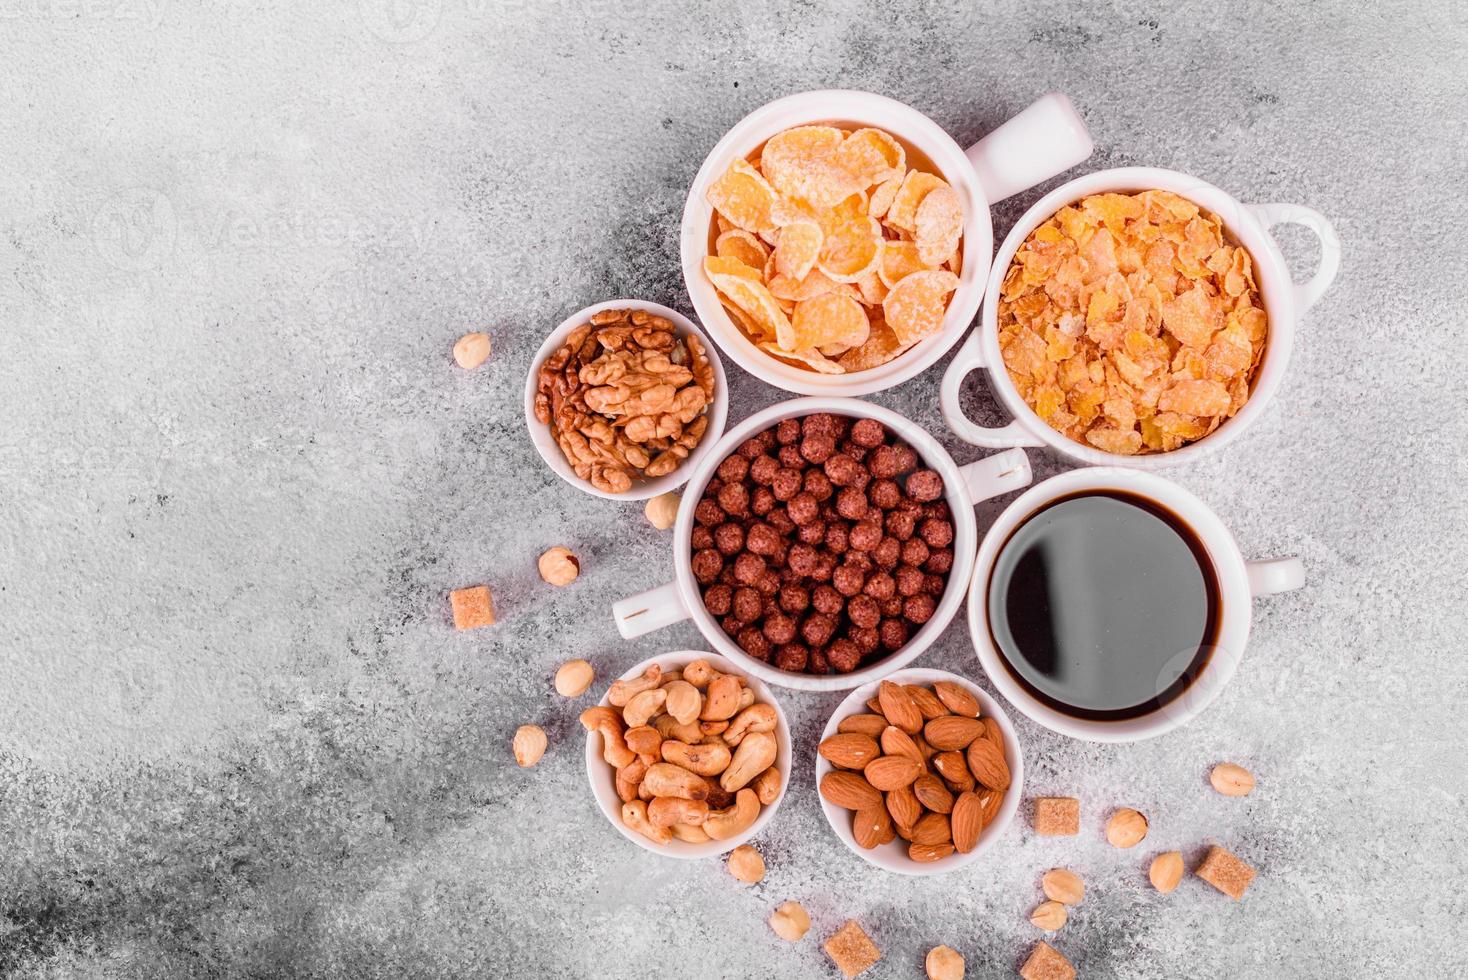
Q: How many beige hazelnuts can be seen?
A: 13